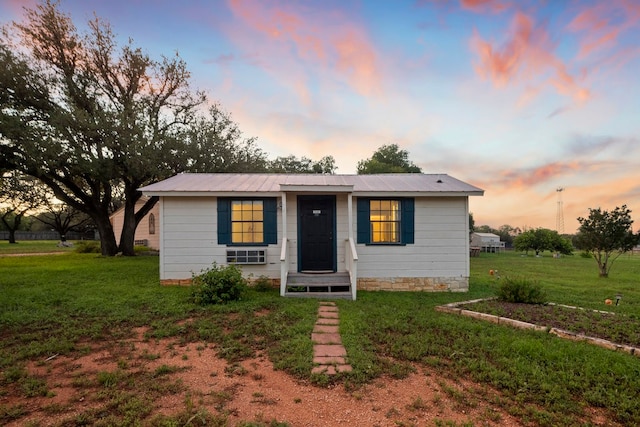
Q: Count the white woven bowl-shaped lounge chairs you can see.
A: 0